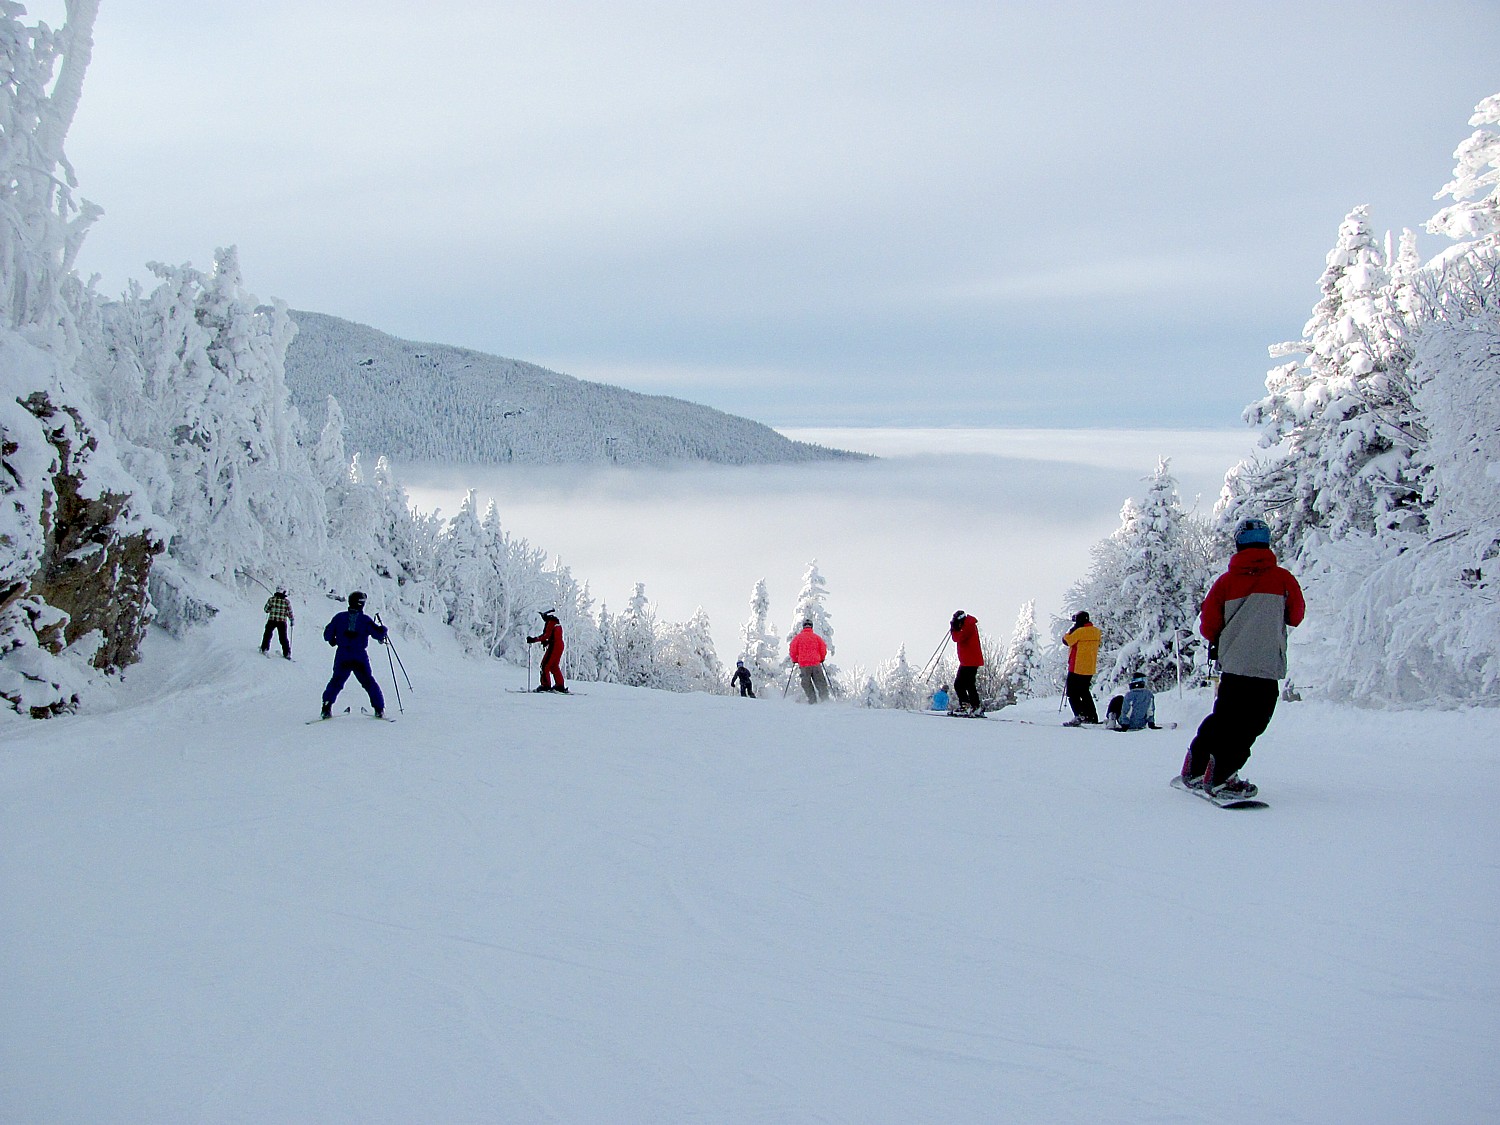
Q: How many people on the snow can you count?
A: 10